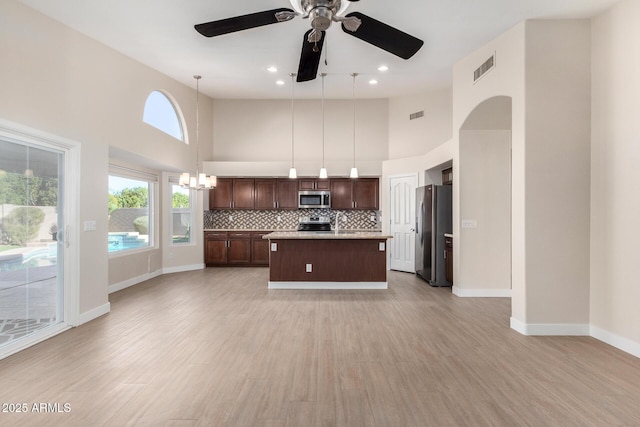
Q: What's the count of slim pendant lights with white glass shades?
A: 3